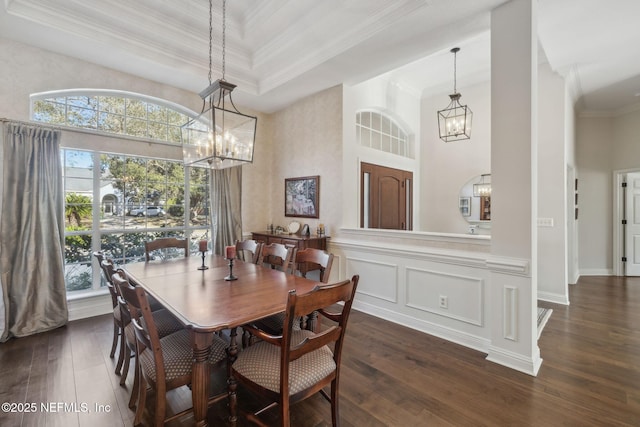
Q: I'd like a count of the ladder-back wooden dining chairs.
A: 8